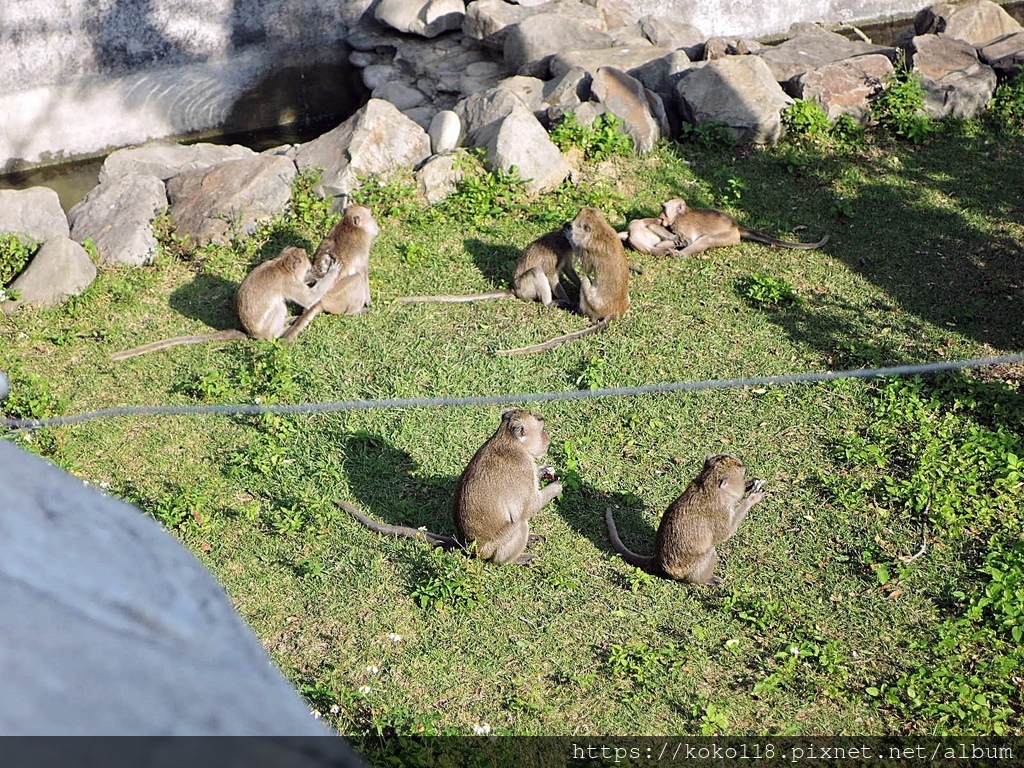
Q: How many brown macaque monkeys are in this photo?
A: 8